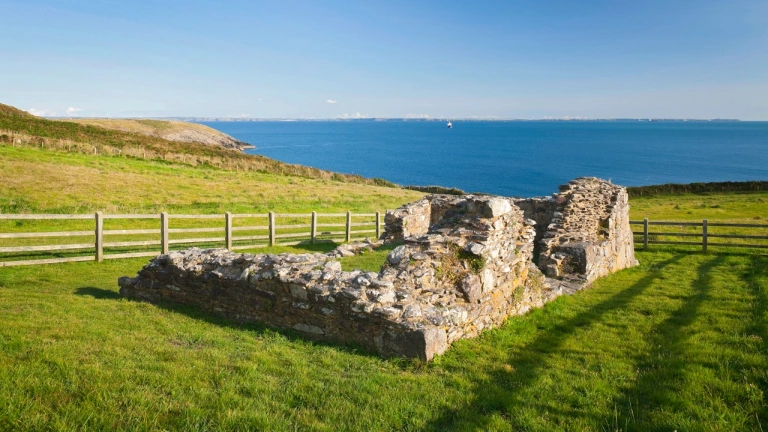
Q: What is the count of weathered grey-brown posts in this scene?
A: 9